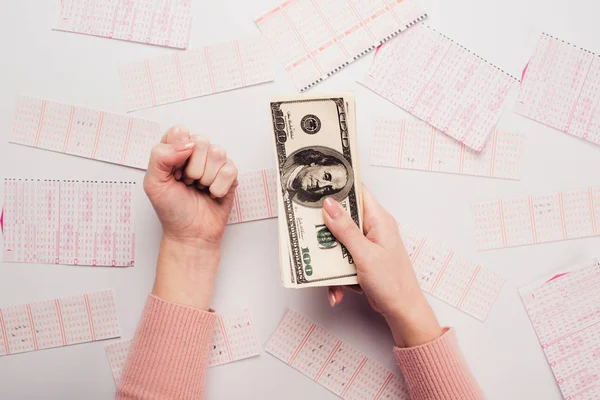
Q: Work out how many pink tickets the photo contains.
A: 15